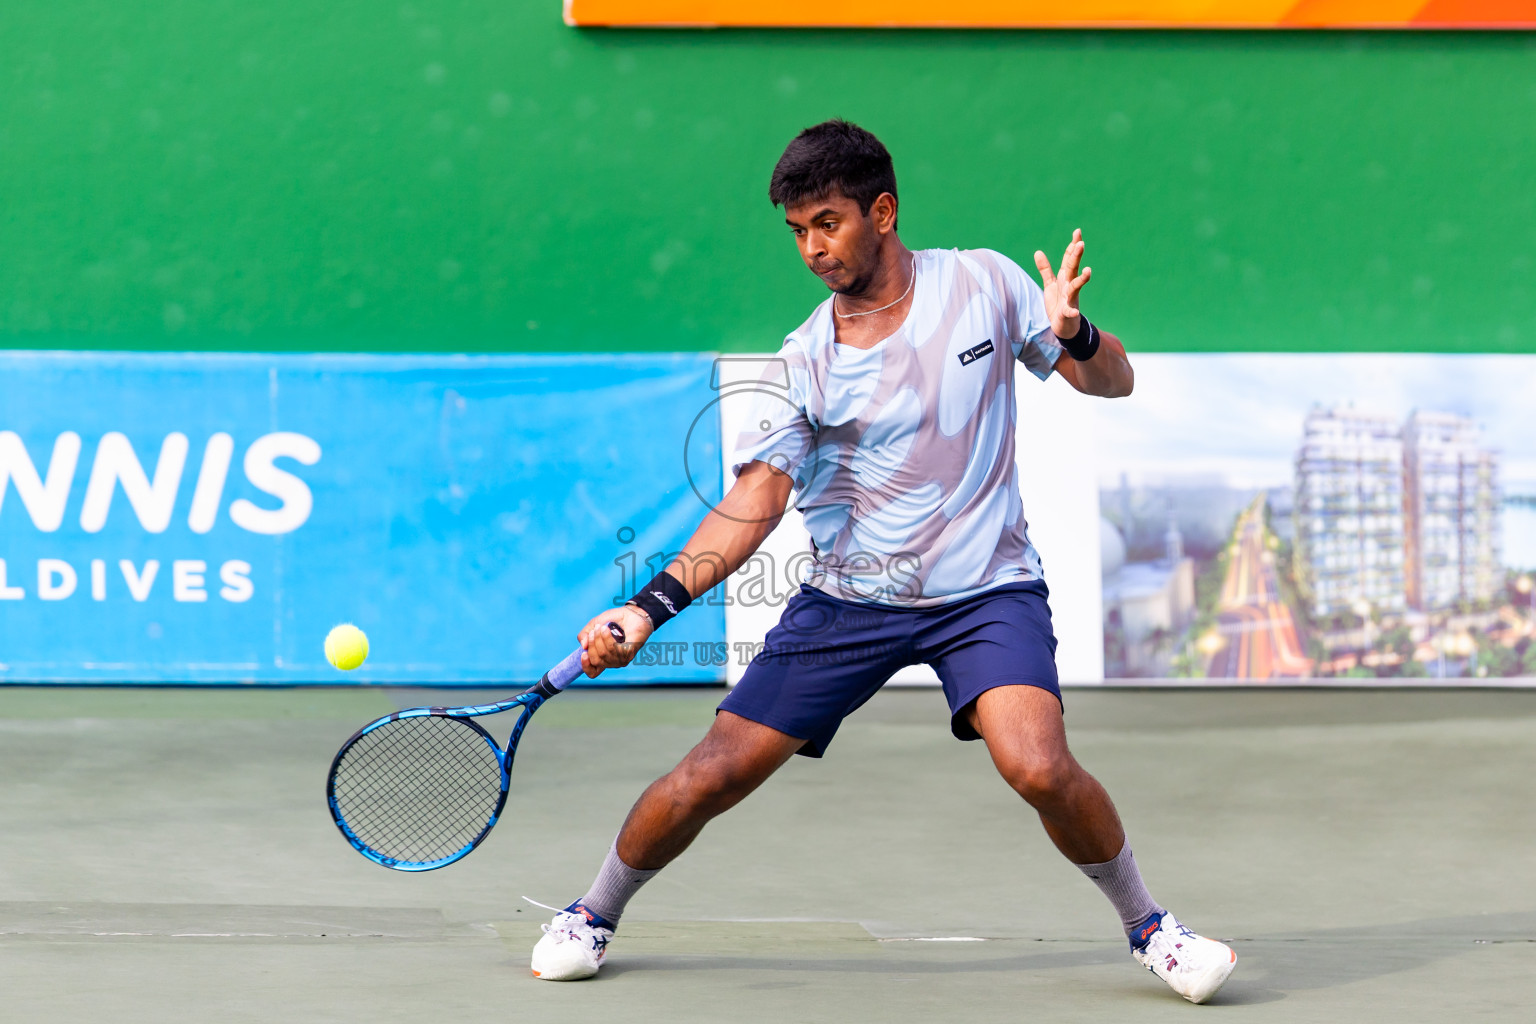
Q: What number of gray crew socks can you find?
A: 2